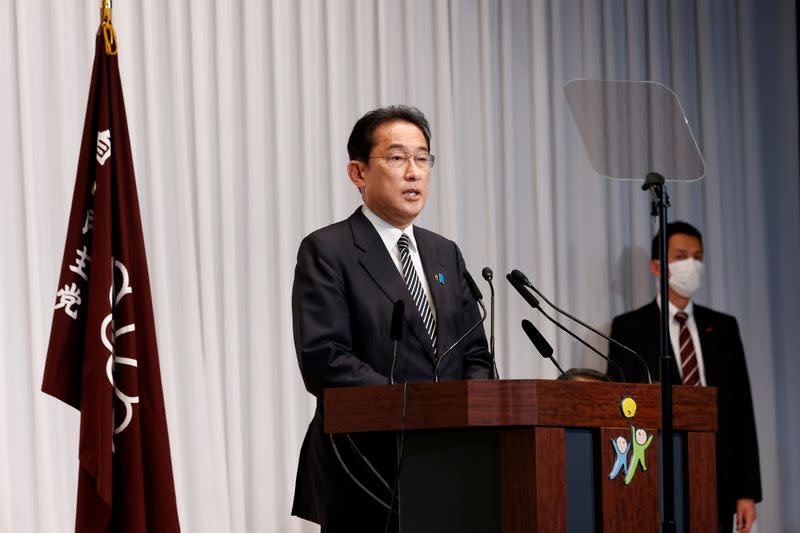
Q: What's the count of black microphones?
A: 6